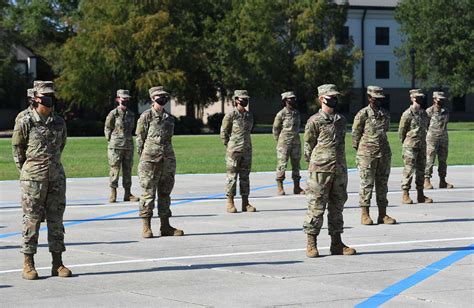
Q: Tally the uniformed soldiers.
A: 10